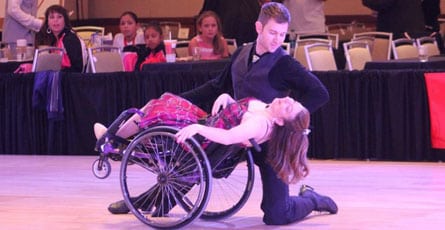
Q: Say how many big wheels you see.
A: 2